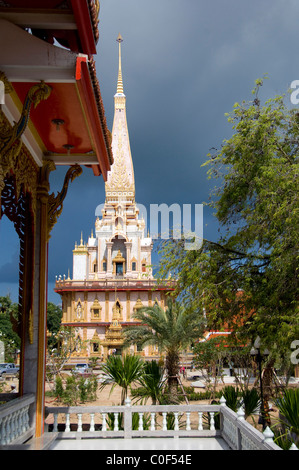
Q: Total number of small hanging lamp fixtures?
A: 2